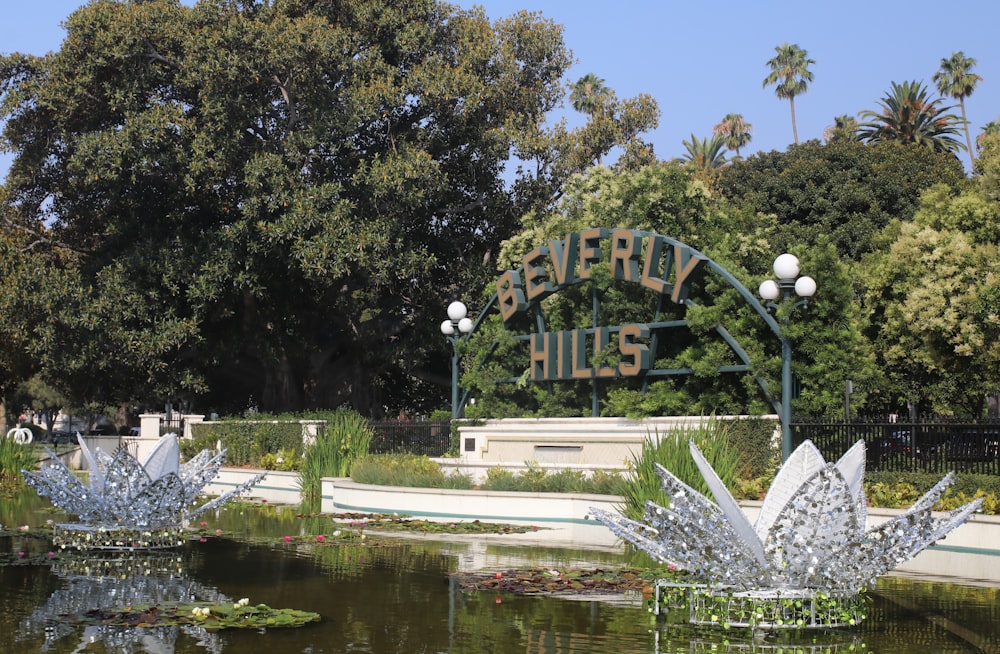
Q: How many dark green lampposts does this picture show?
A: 2